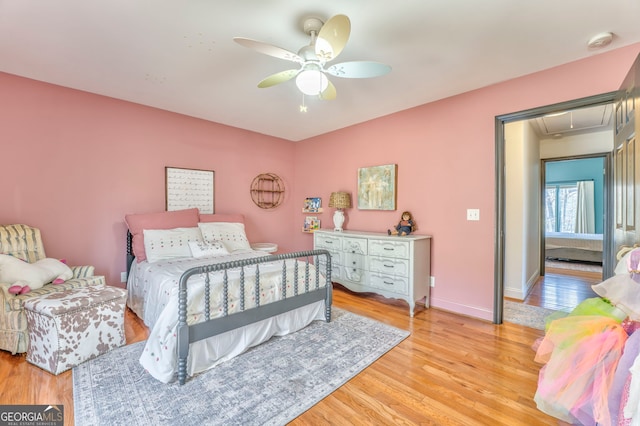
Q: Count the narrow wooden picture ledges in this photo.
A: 2